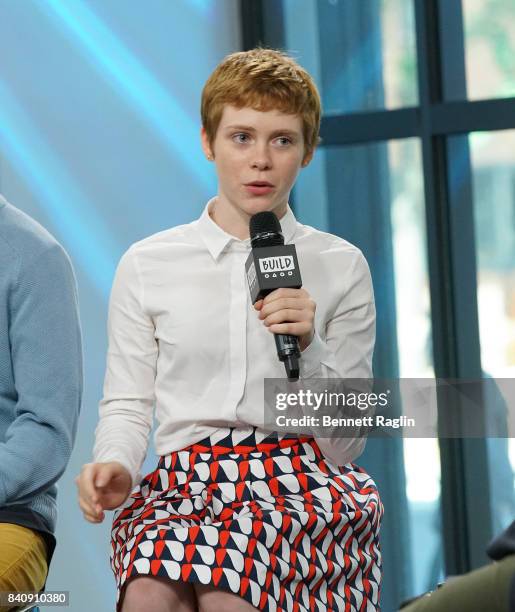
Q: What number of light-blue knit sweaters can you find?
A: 1